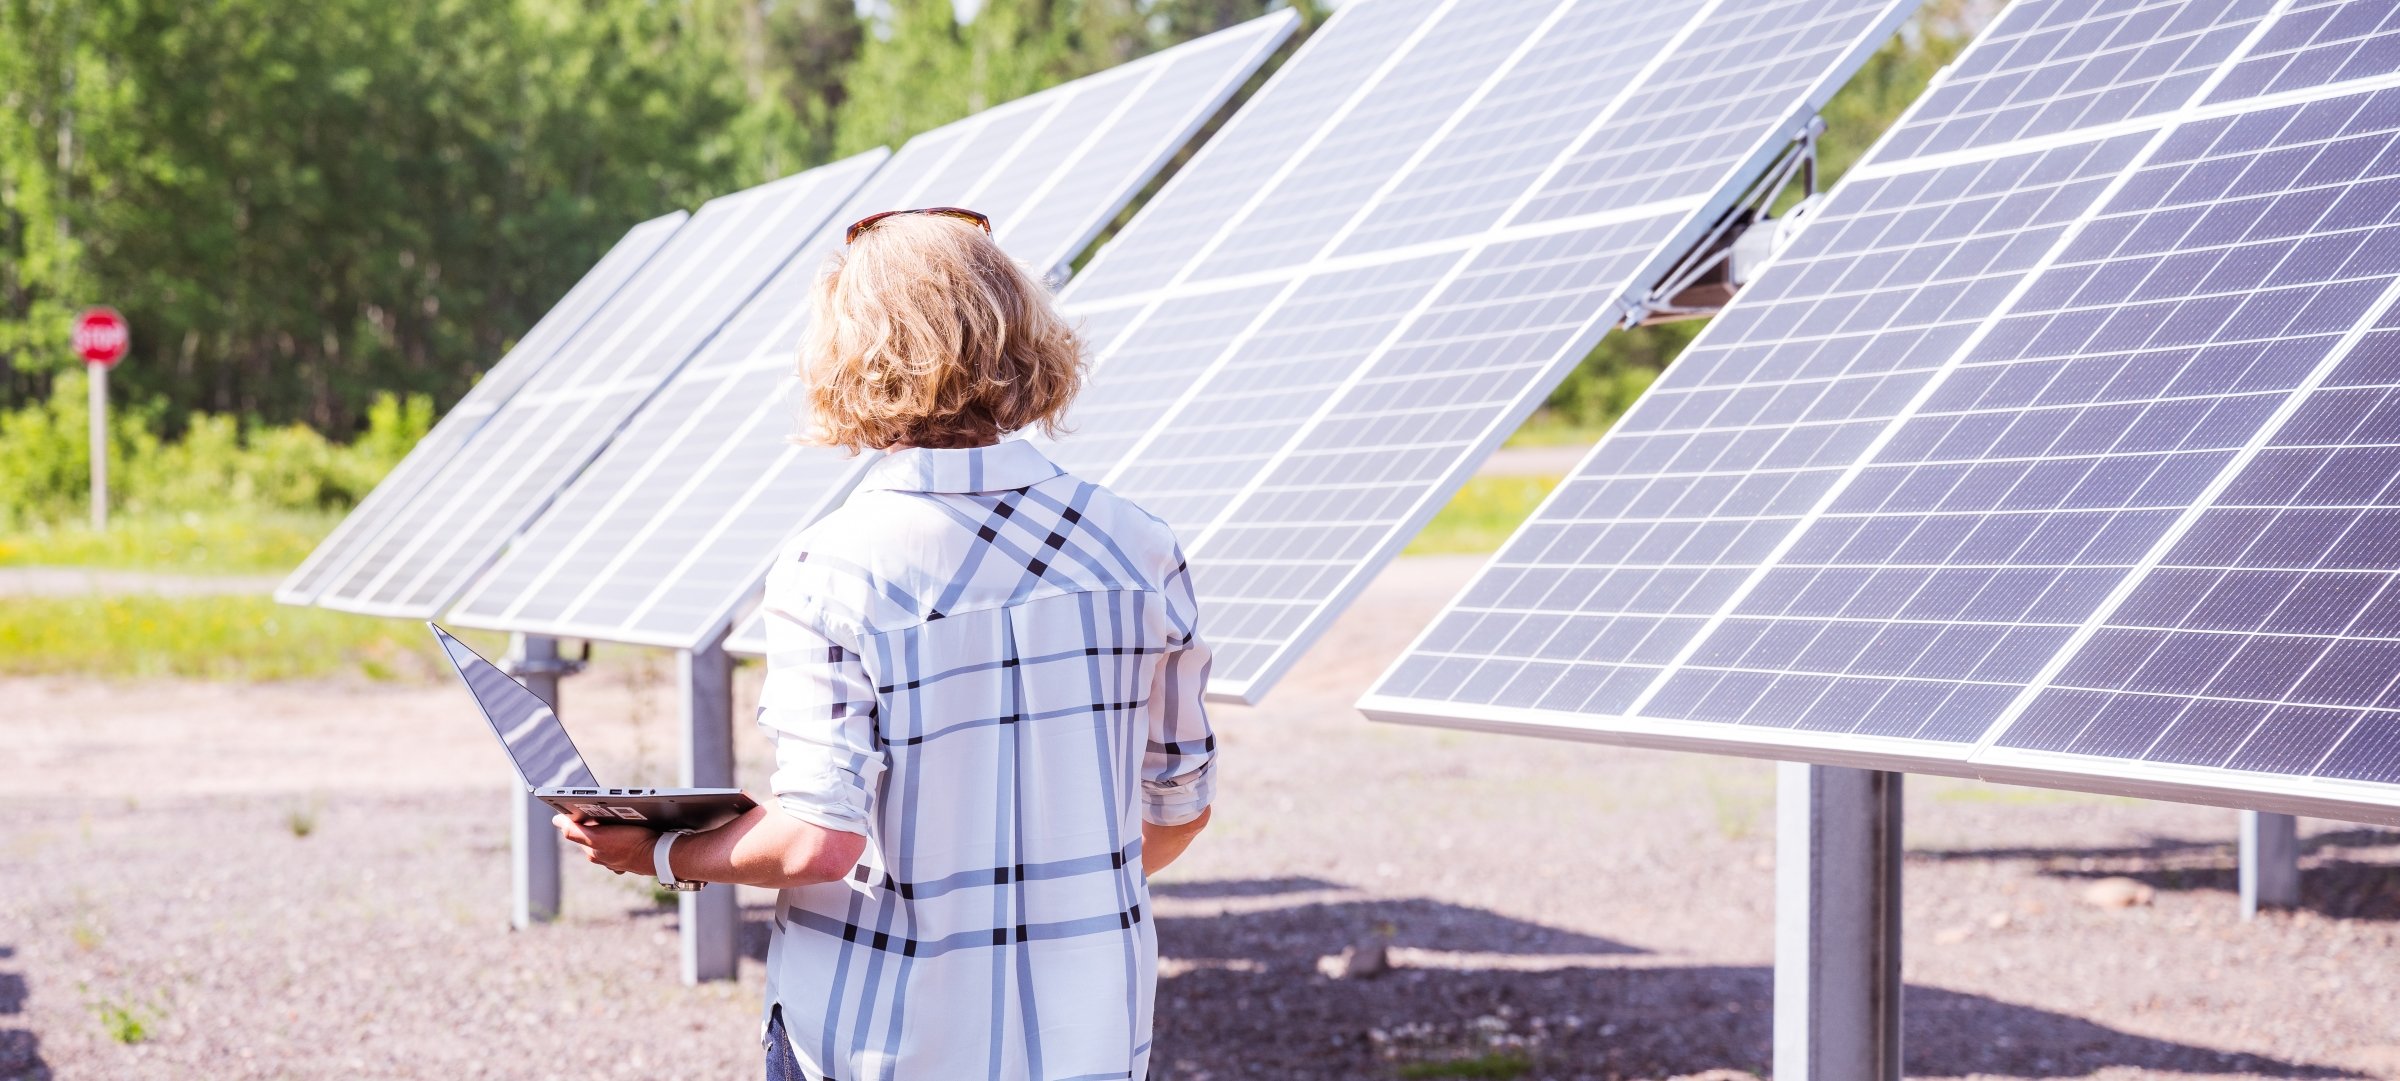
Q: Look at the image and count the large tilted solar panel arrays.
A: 5